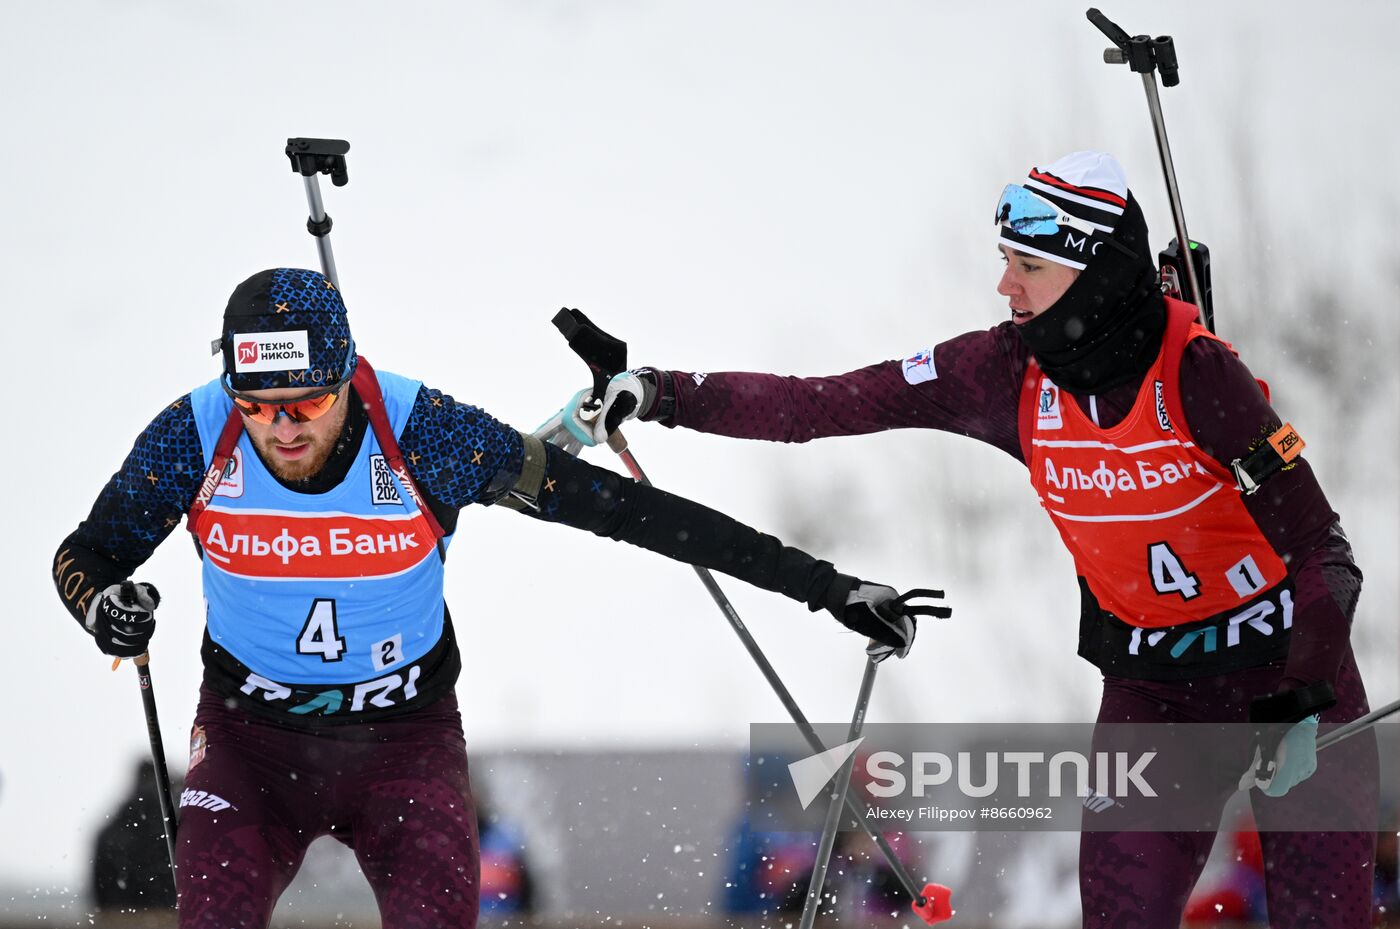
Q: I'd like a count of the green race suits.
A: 0